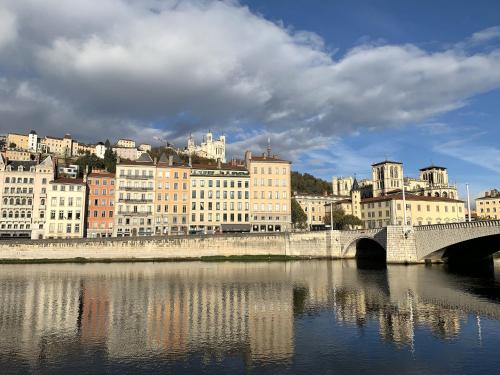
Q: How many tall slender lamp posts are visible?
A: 3